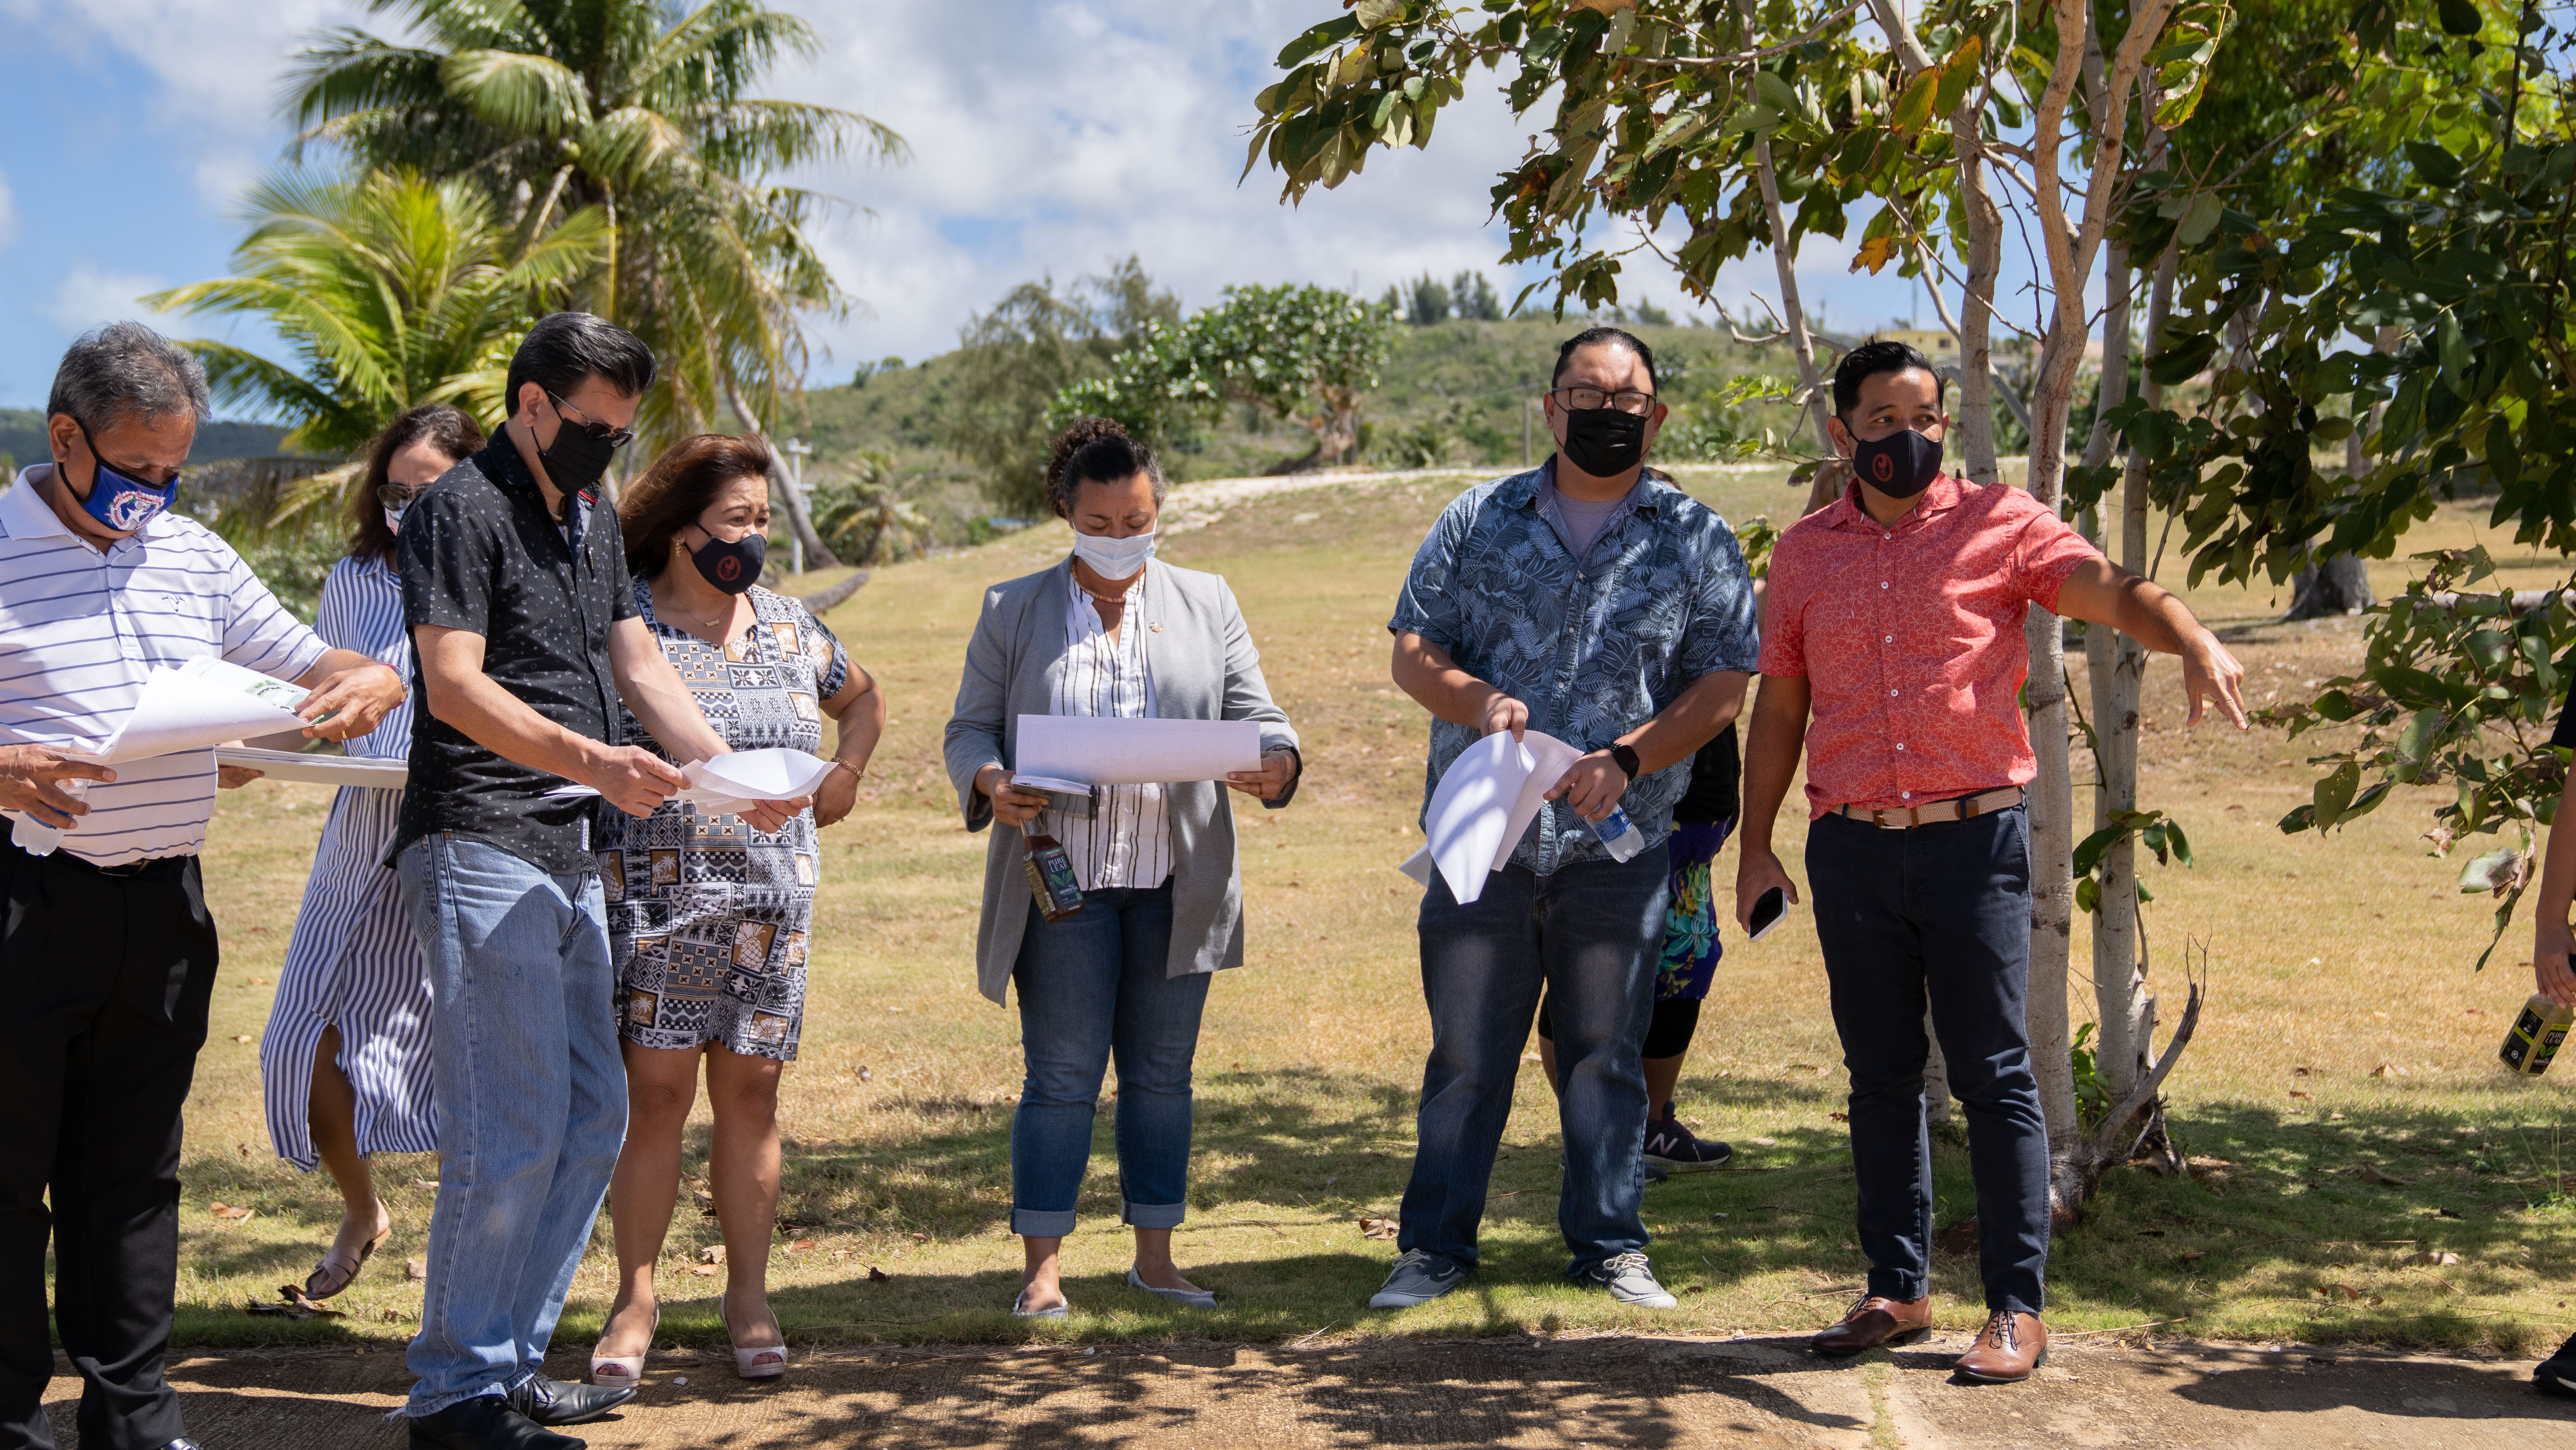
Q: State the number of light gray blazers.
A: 1